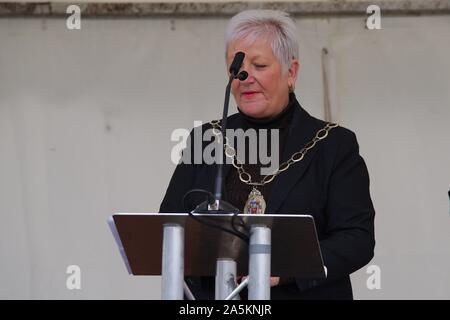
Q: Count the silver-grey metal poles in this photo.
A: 3